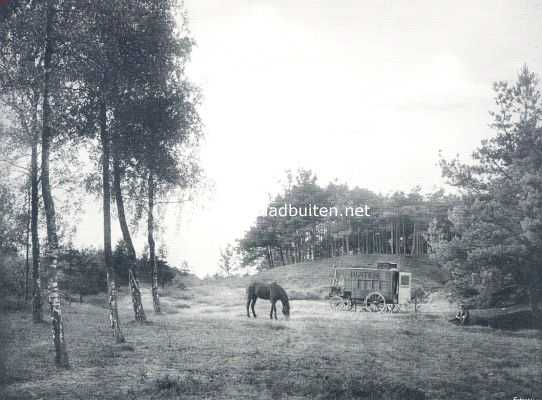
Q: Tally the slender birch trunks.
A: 5